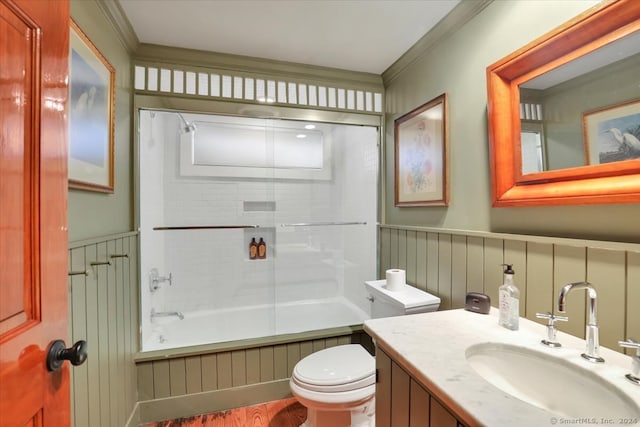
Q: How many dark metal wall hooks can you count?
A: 3